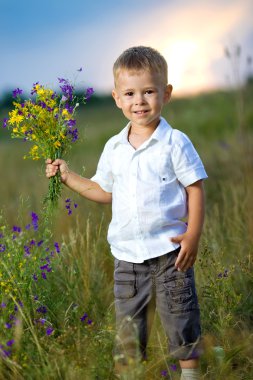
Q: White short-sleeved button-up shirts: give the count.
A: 1